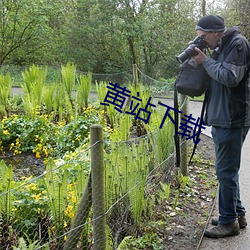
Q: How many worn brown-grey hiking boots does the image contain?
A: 2